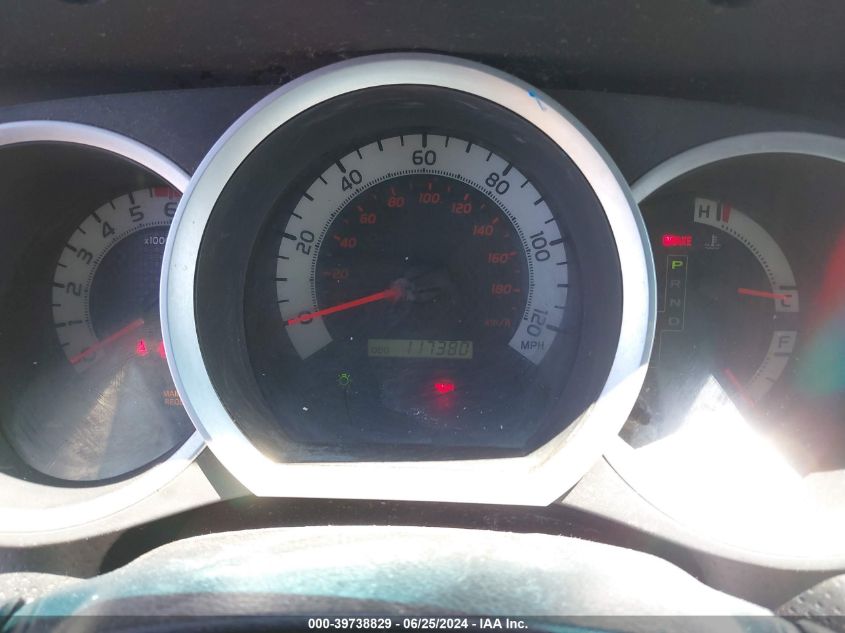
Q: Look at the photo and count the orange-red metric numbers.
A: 9